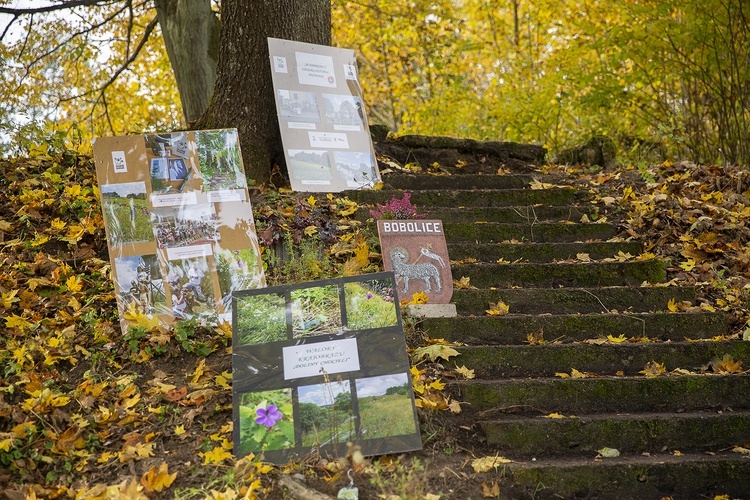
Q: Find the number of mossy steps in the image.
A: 12